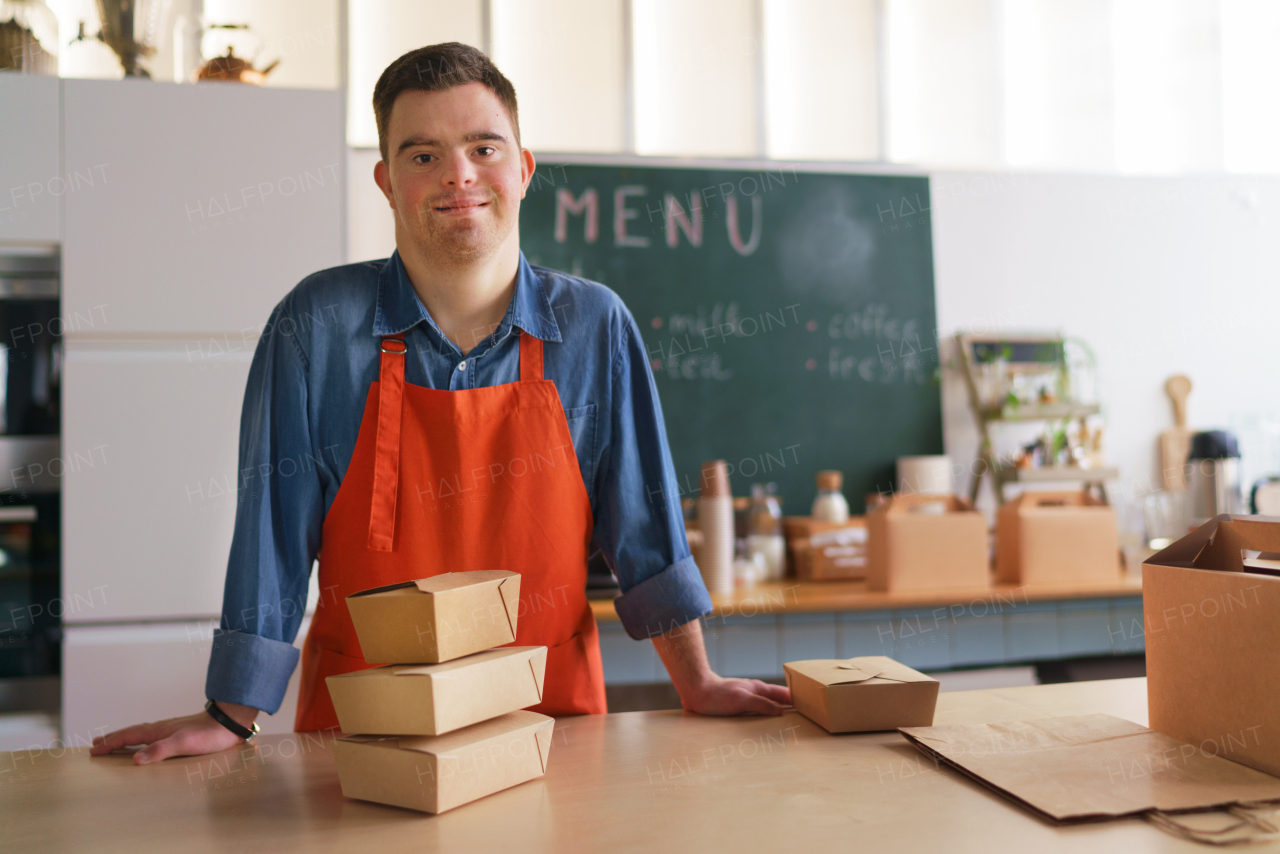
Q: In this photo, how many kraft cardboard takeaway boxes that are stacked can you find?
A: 3